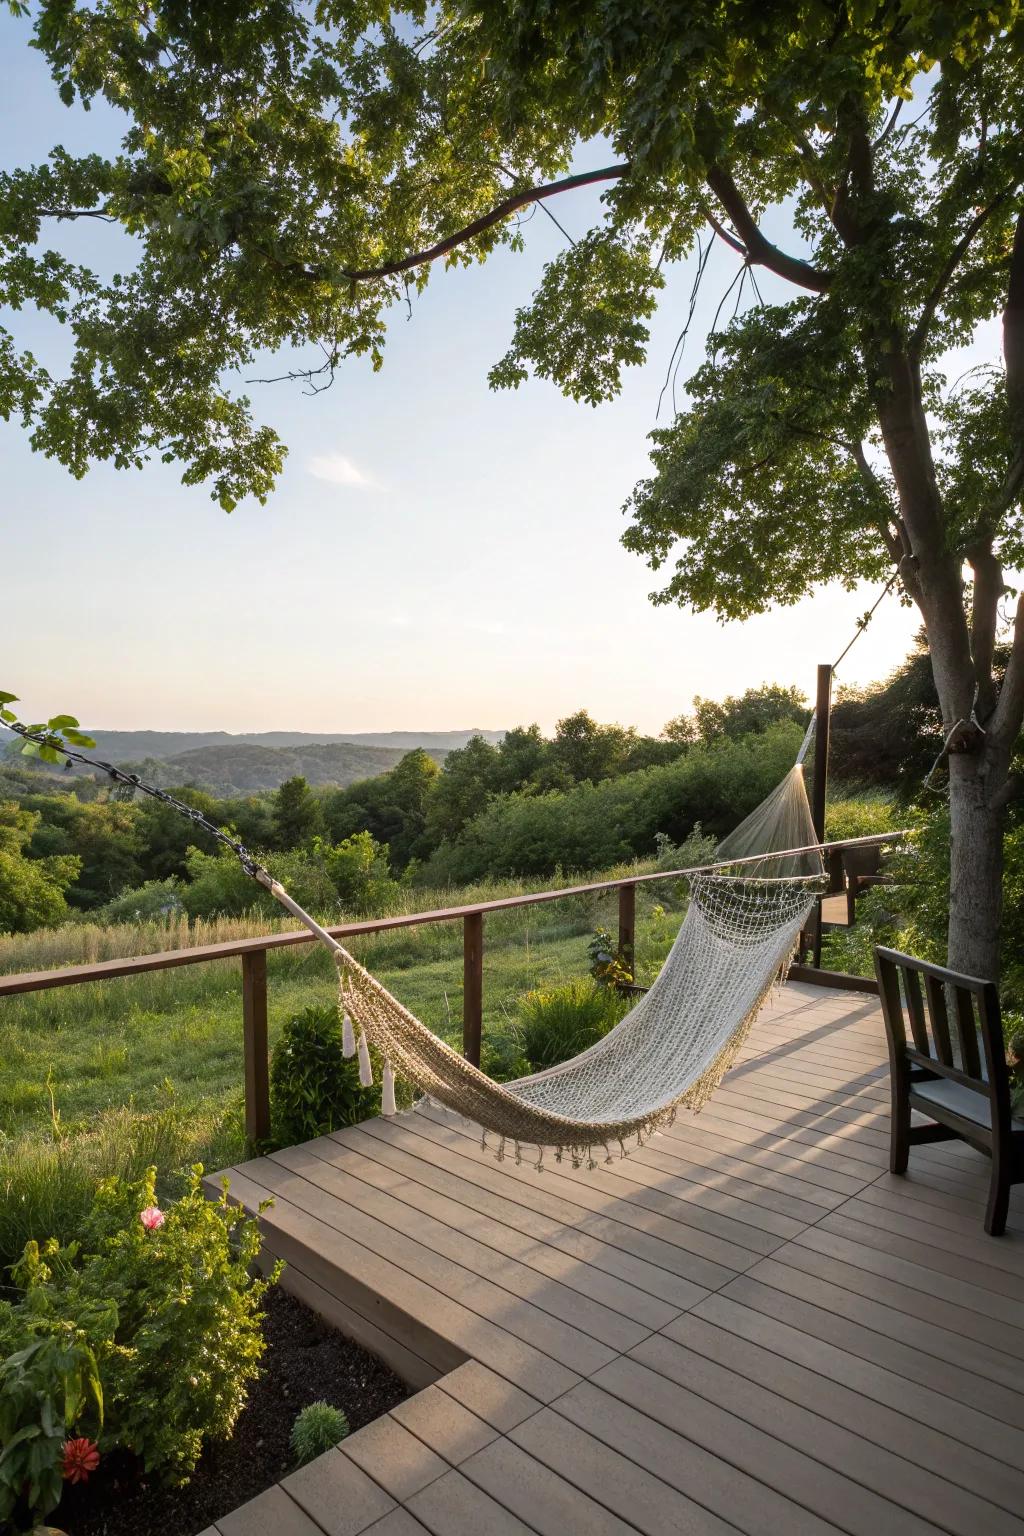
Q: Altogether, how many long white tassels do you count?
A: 3